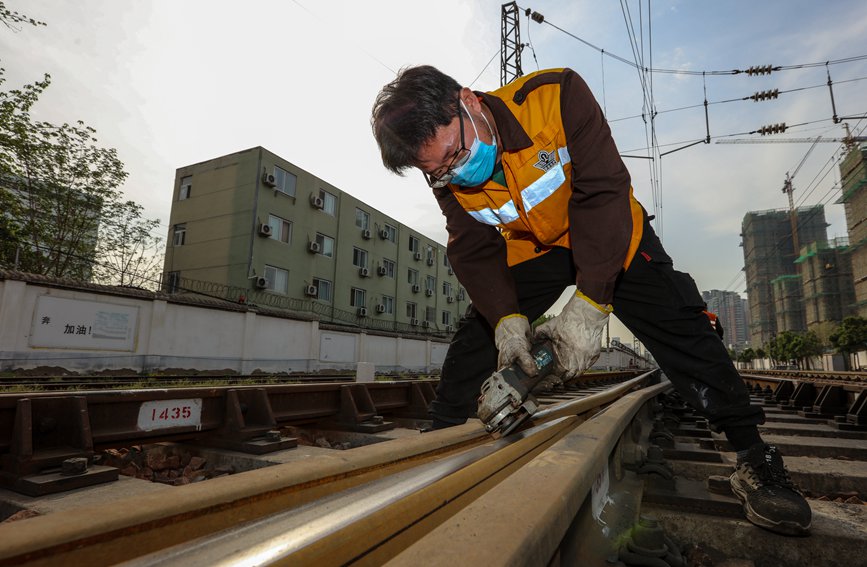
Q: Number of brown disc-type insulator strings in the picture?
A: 3